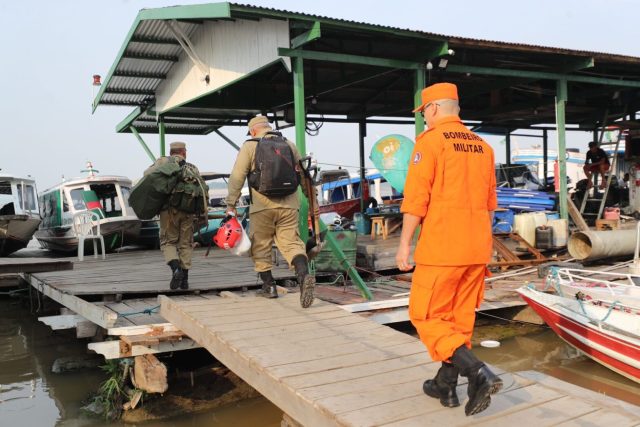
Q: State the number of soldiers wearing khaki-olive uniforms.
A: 2